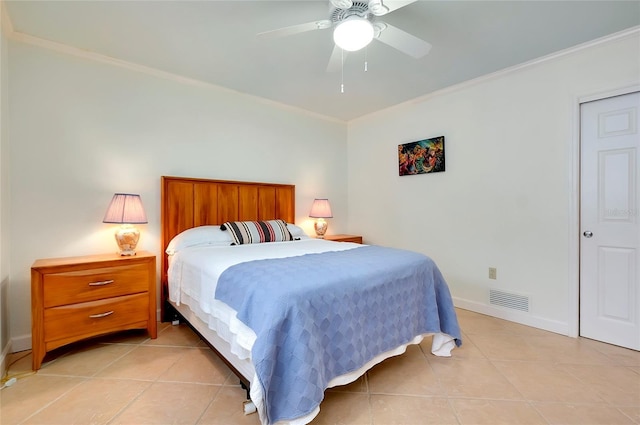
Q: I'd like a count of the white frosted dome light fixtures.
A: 1